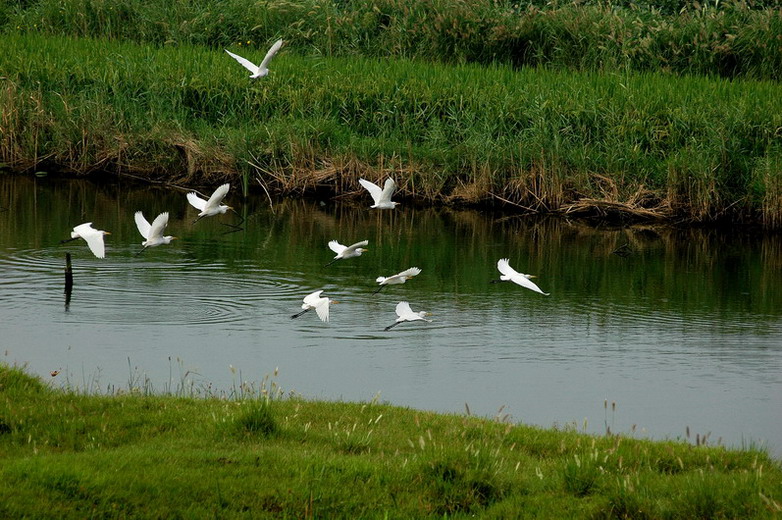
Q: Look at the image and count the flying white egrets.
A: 10